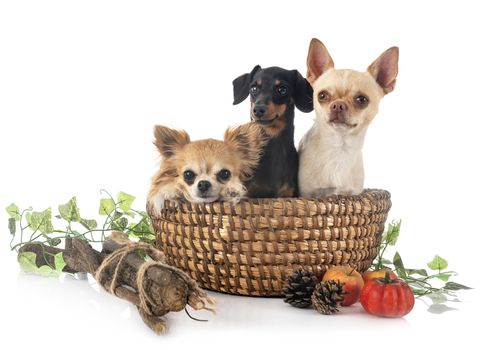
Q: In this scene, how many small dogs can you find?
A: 3